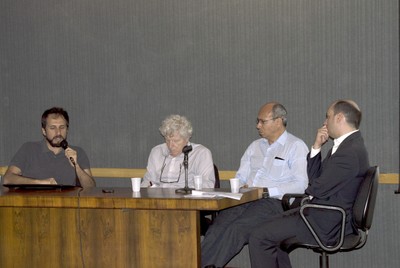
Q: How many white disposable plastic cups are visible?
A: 3